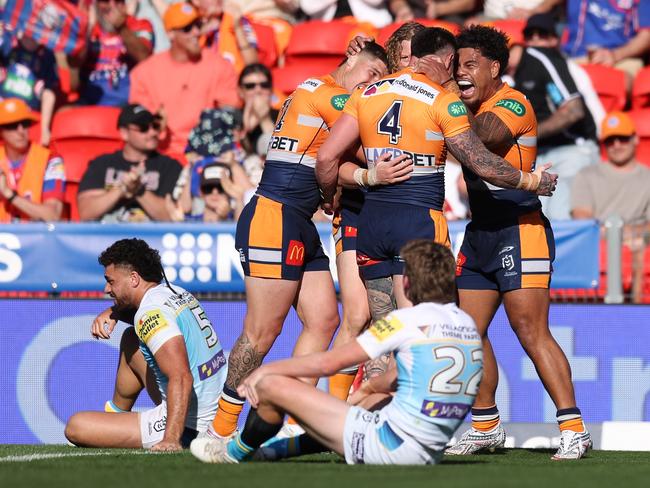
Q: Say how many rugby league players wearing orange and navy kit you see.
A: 4